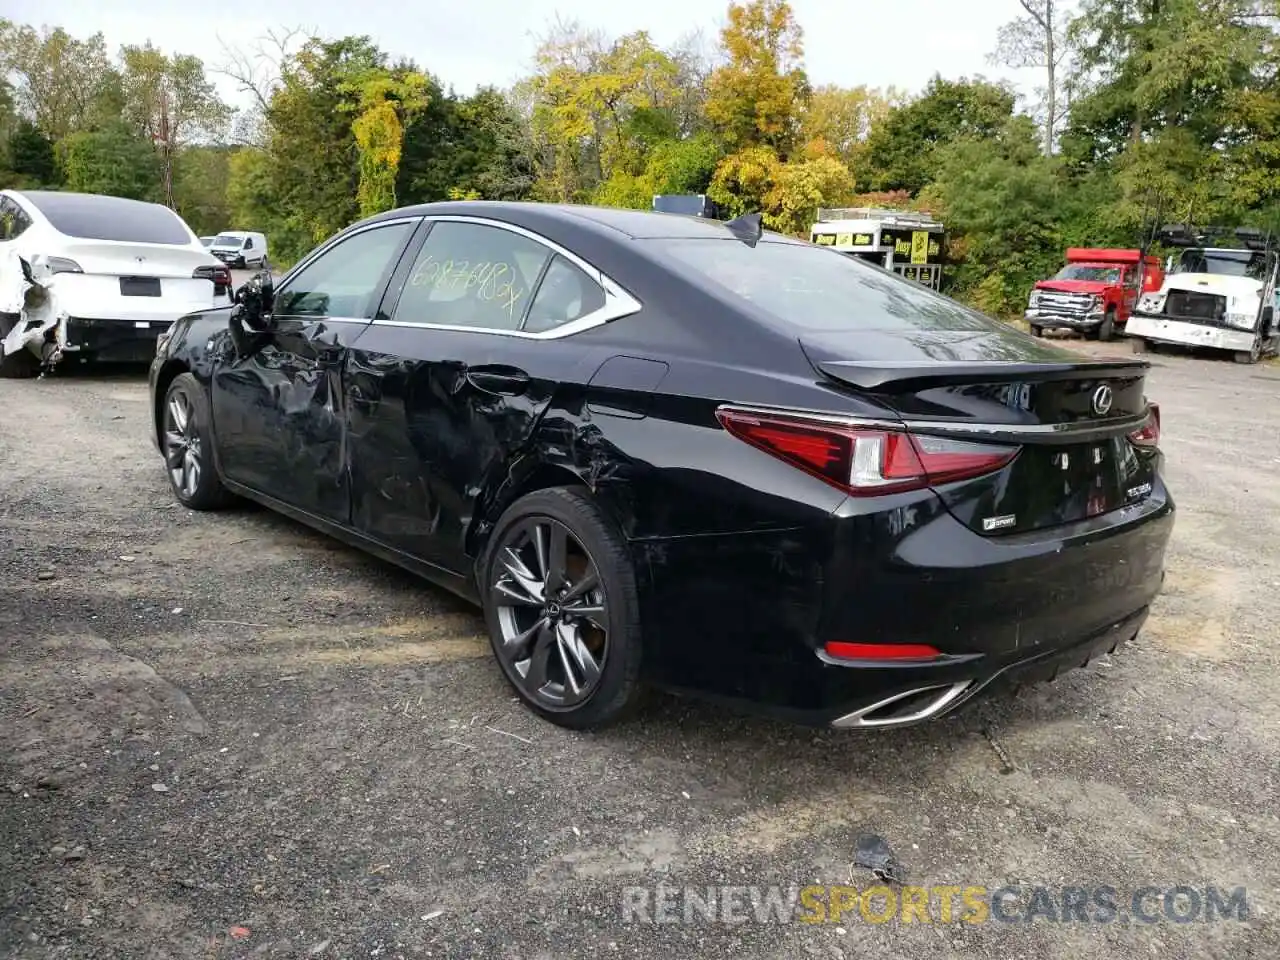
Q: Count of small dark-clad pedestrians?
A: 0